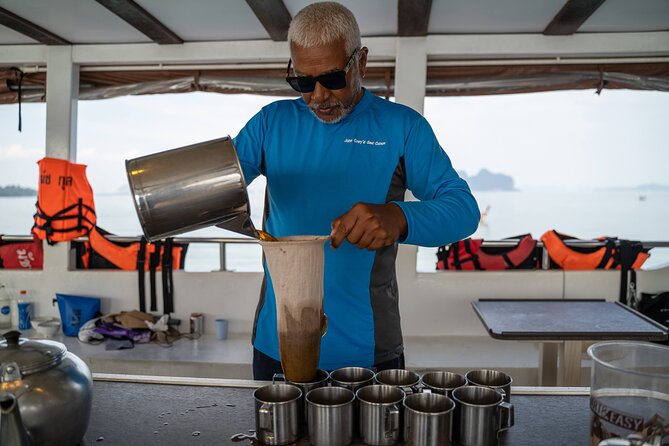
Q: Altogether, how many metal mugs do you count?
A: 10